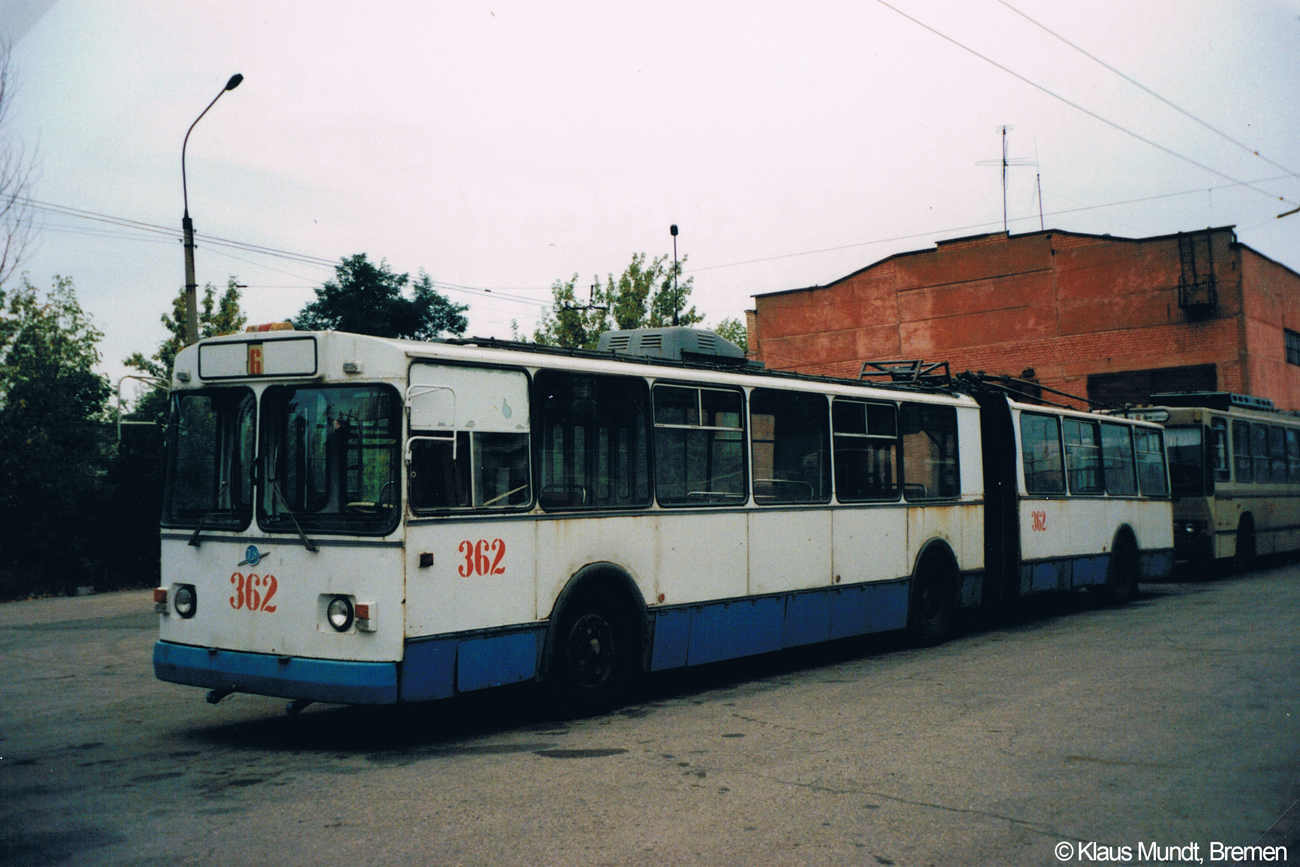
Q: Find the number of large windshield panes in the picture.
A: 2